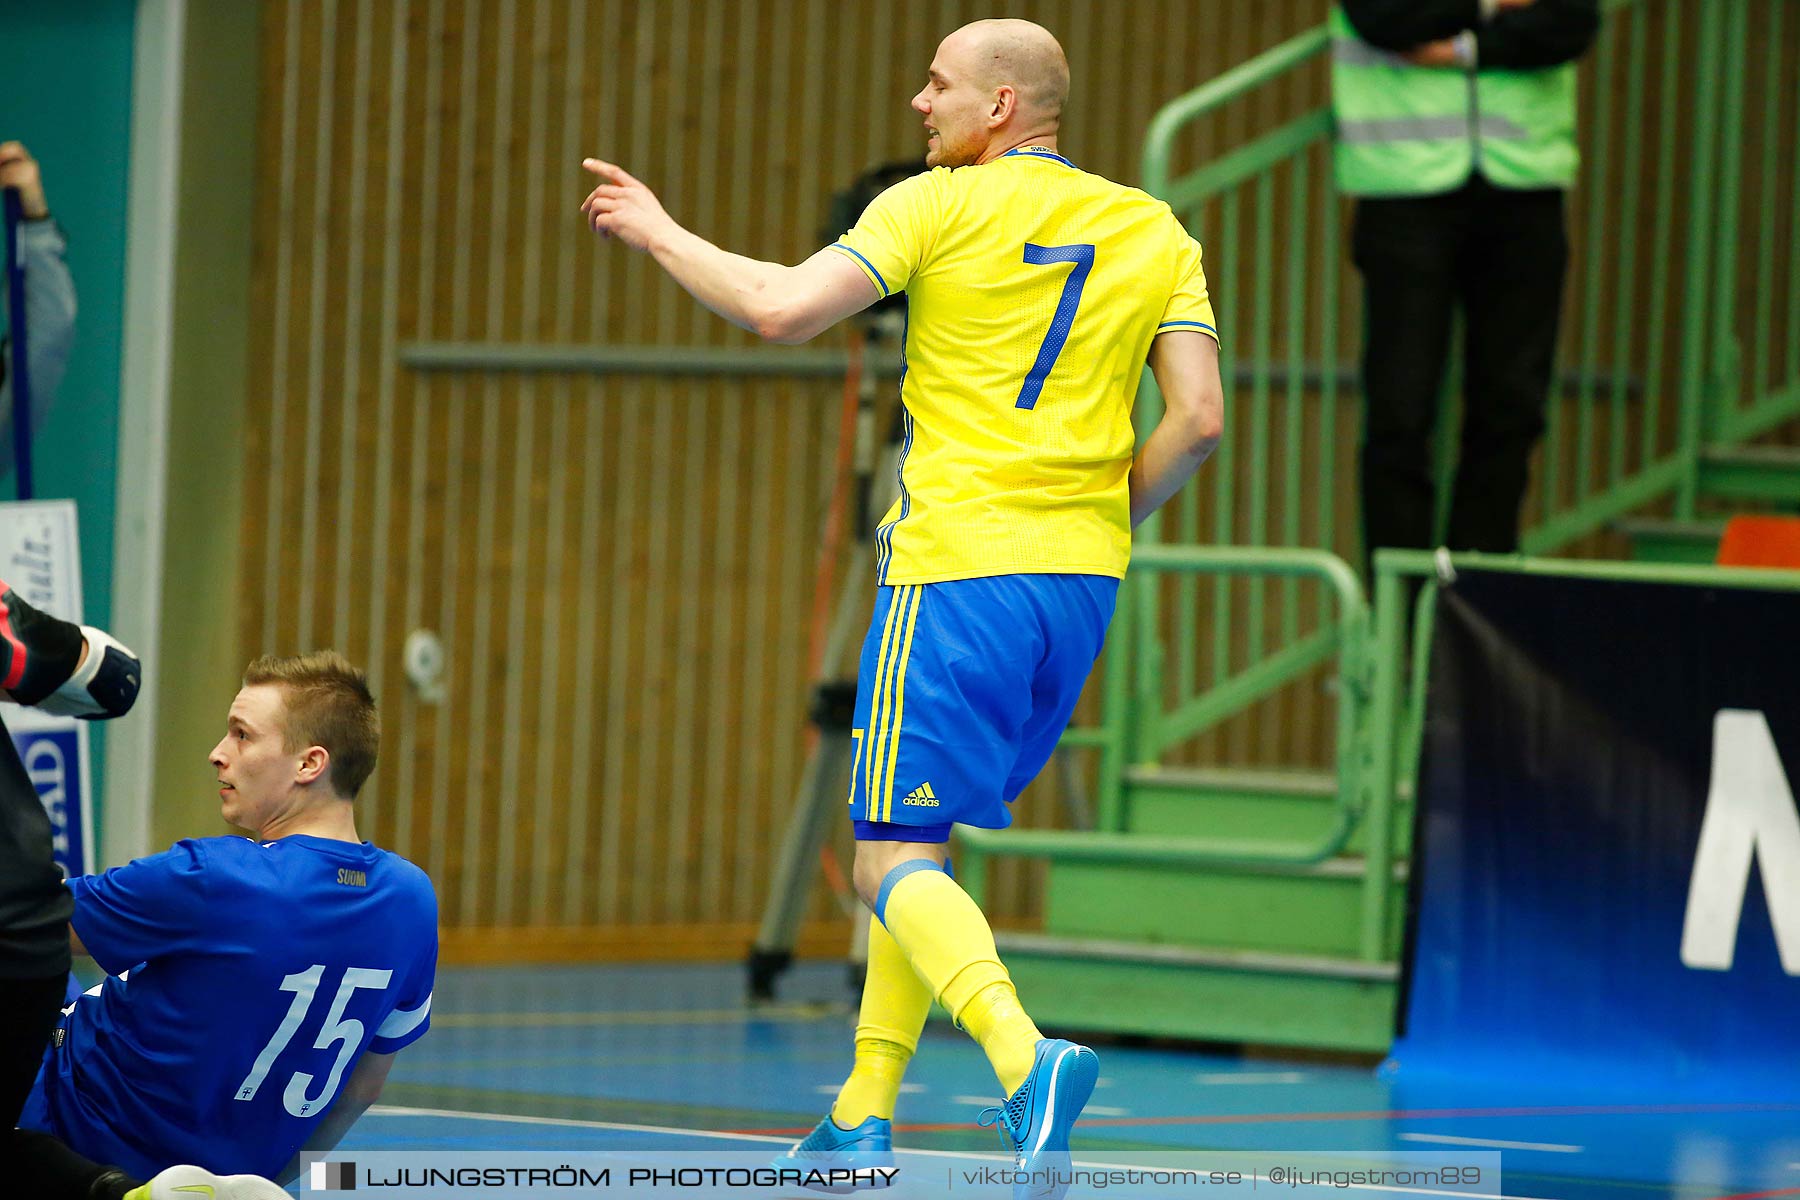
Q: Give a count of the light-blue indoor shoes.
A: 2